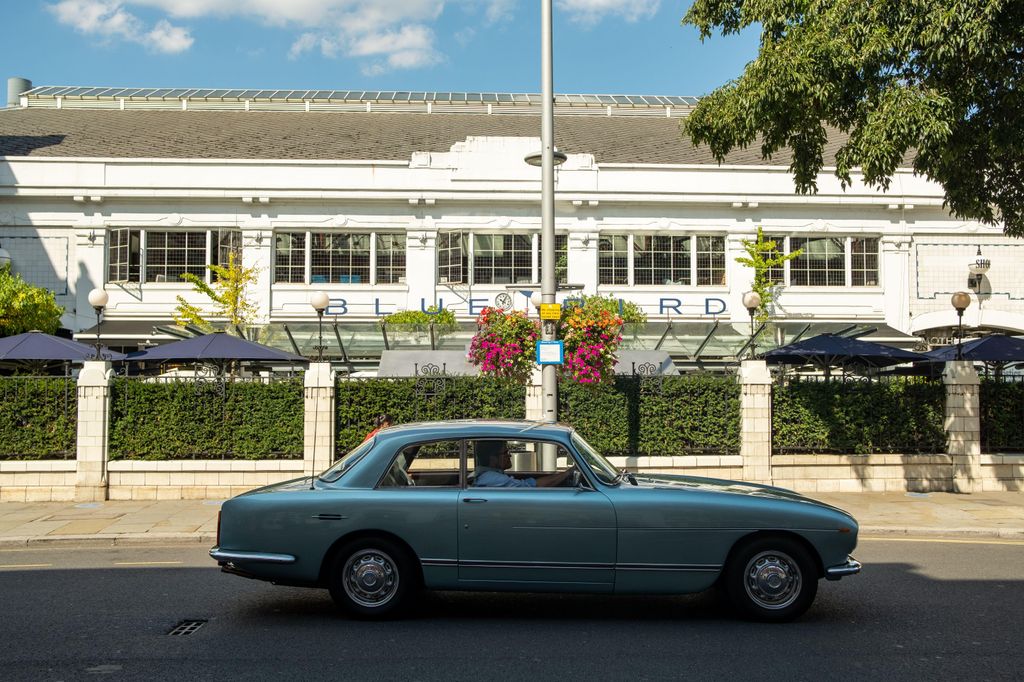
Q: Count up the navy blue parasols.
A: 4